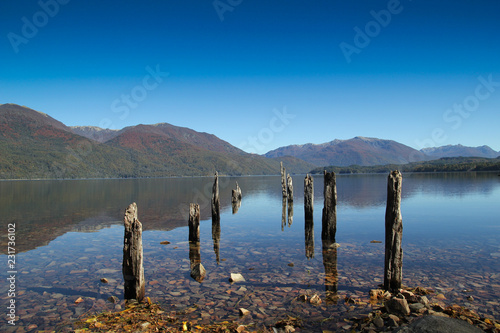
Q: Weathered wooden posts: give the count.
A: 9